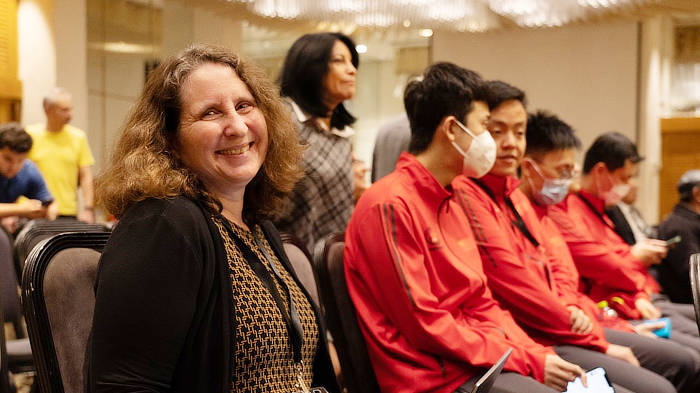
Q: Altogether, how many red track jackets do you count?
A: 4